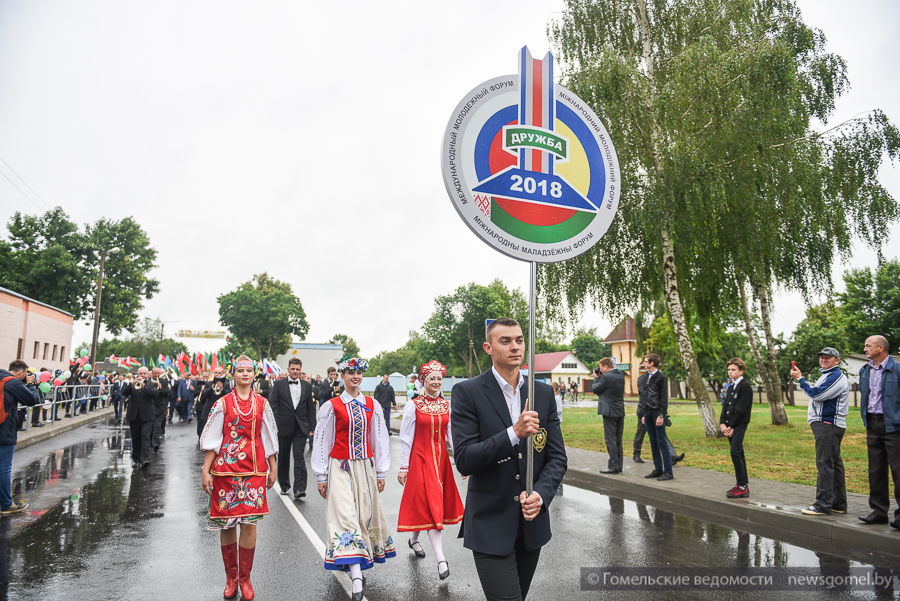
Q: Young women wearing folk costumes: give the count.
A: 3